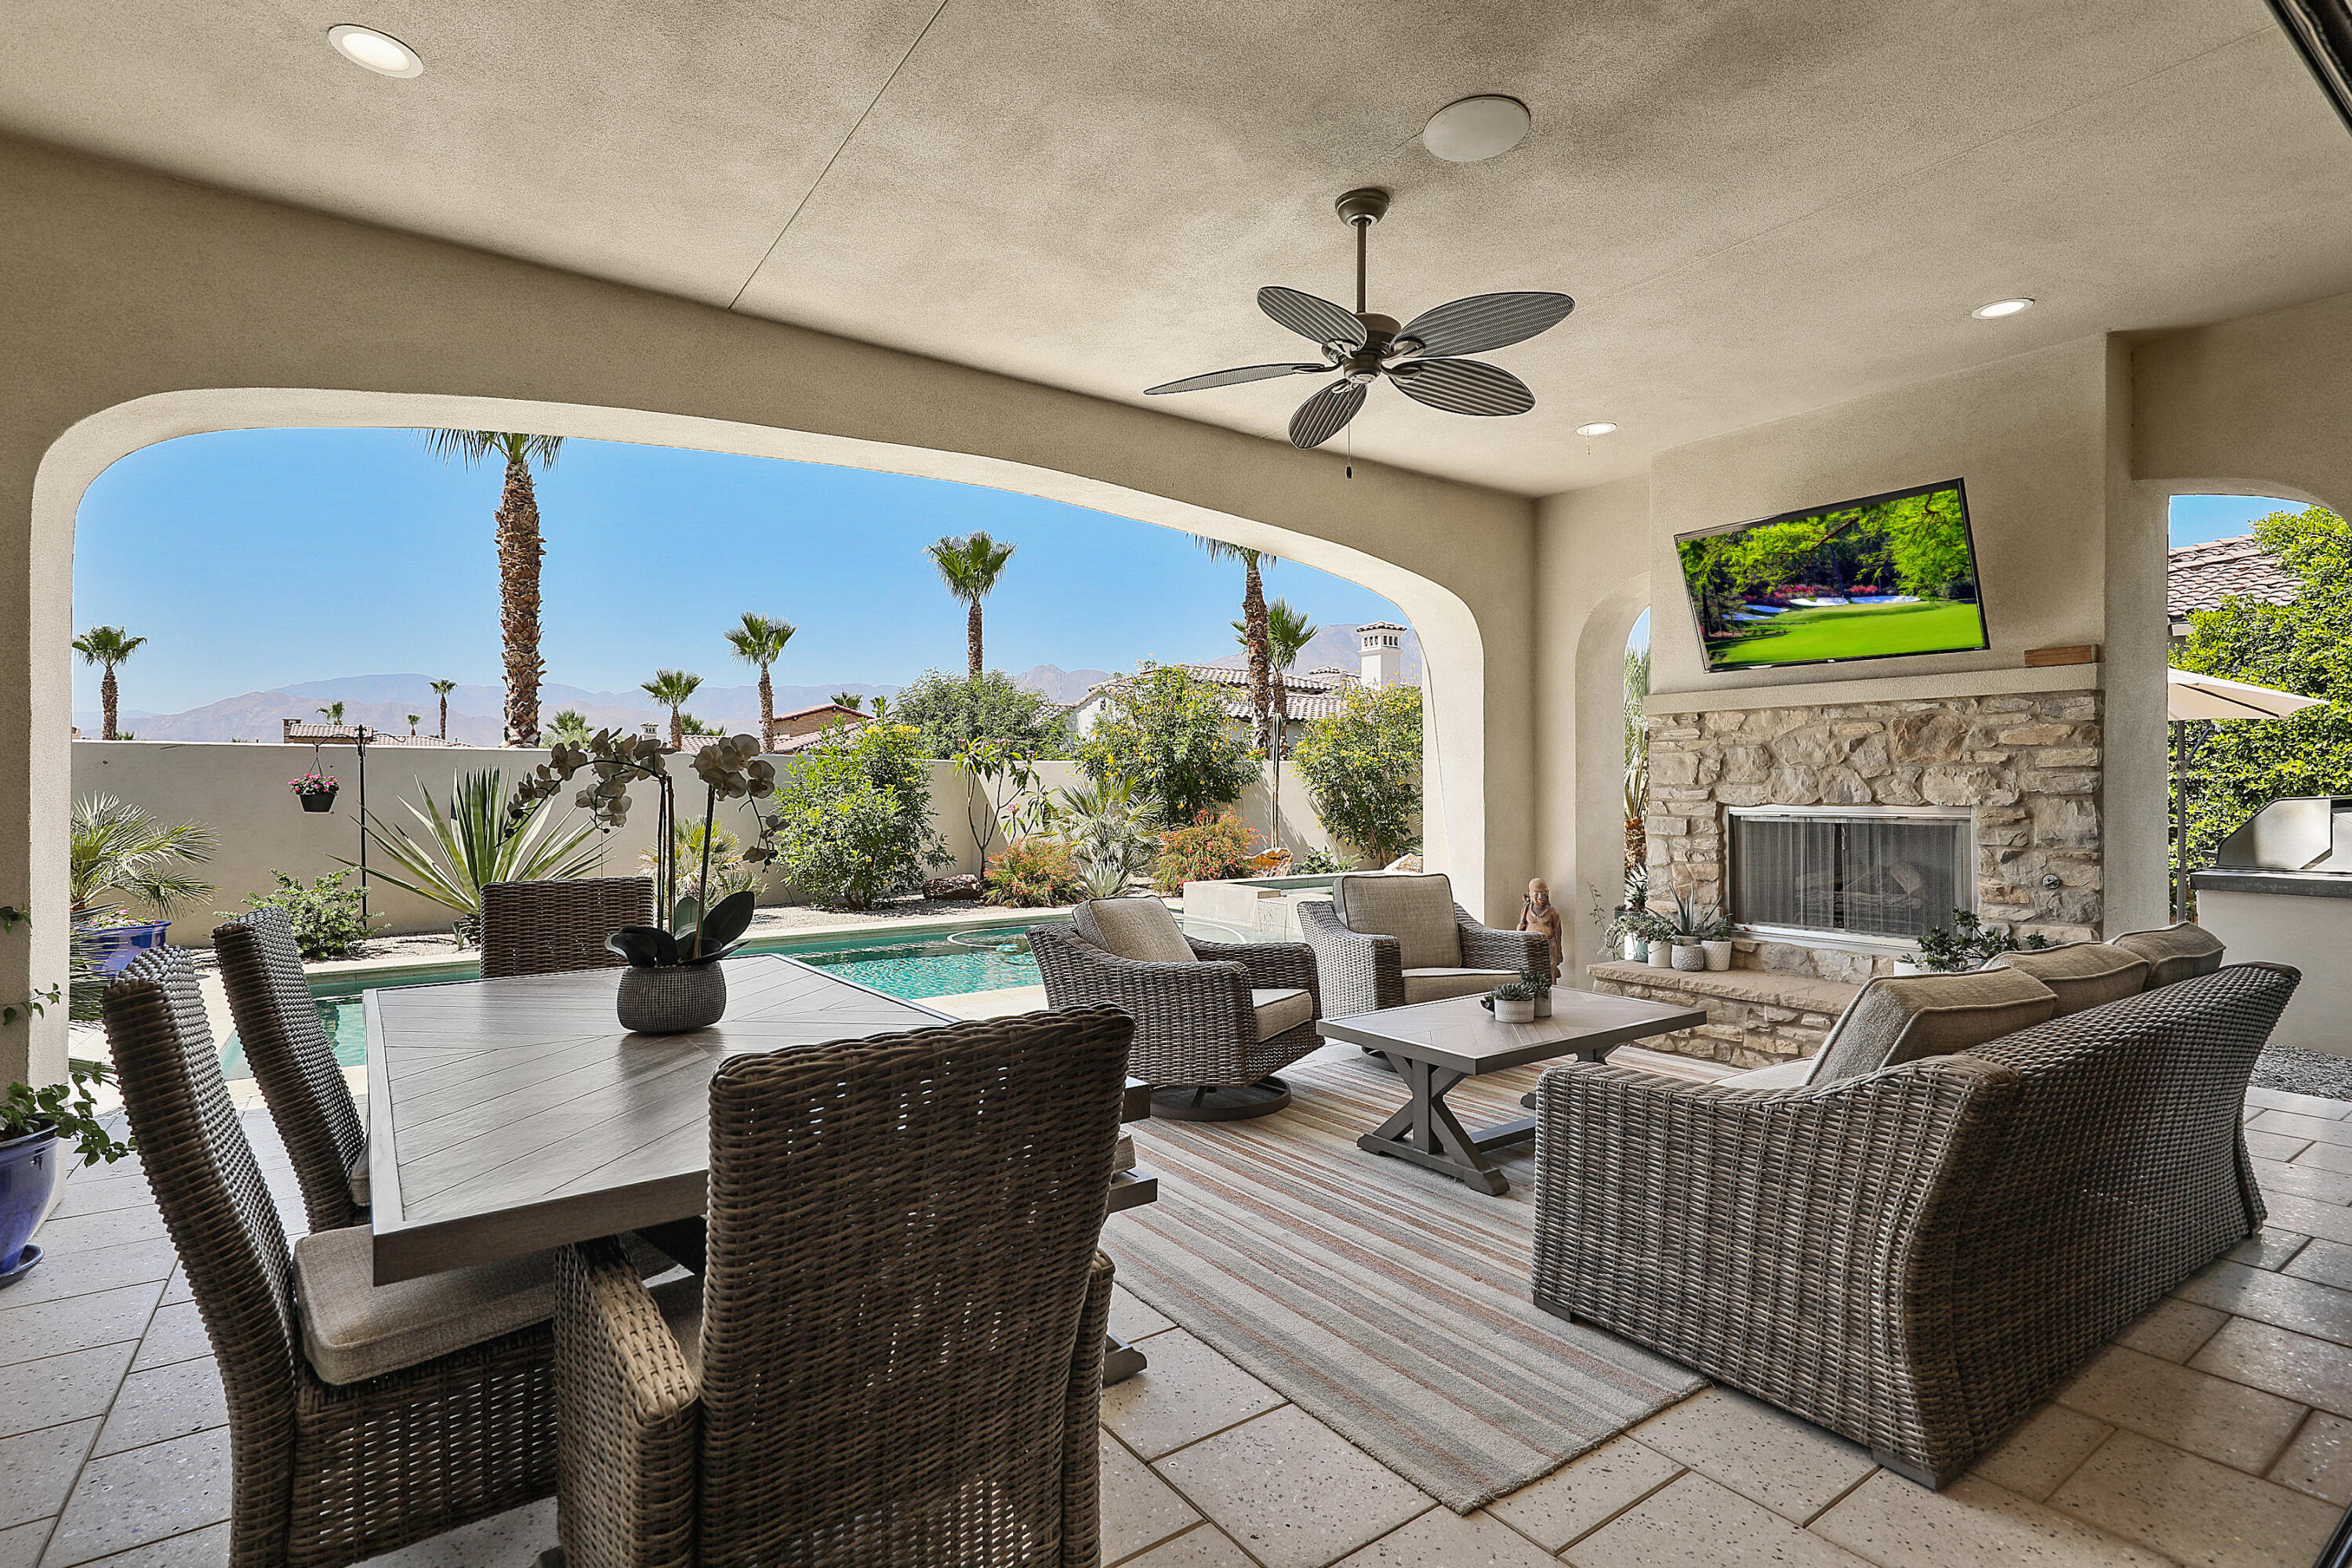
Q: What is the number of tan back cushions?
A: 5